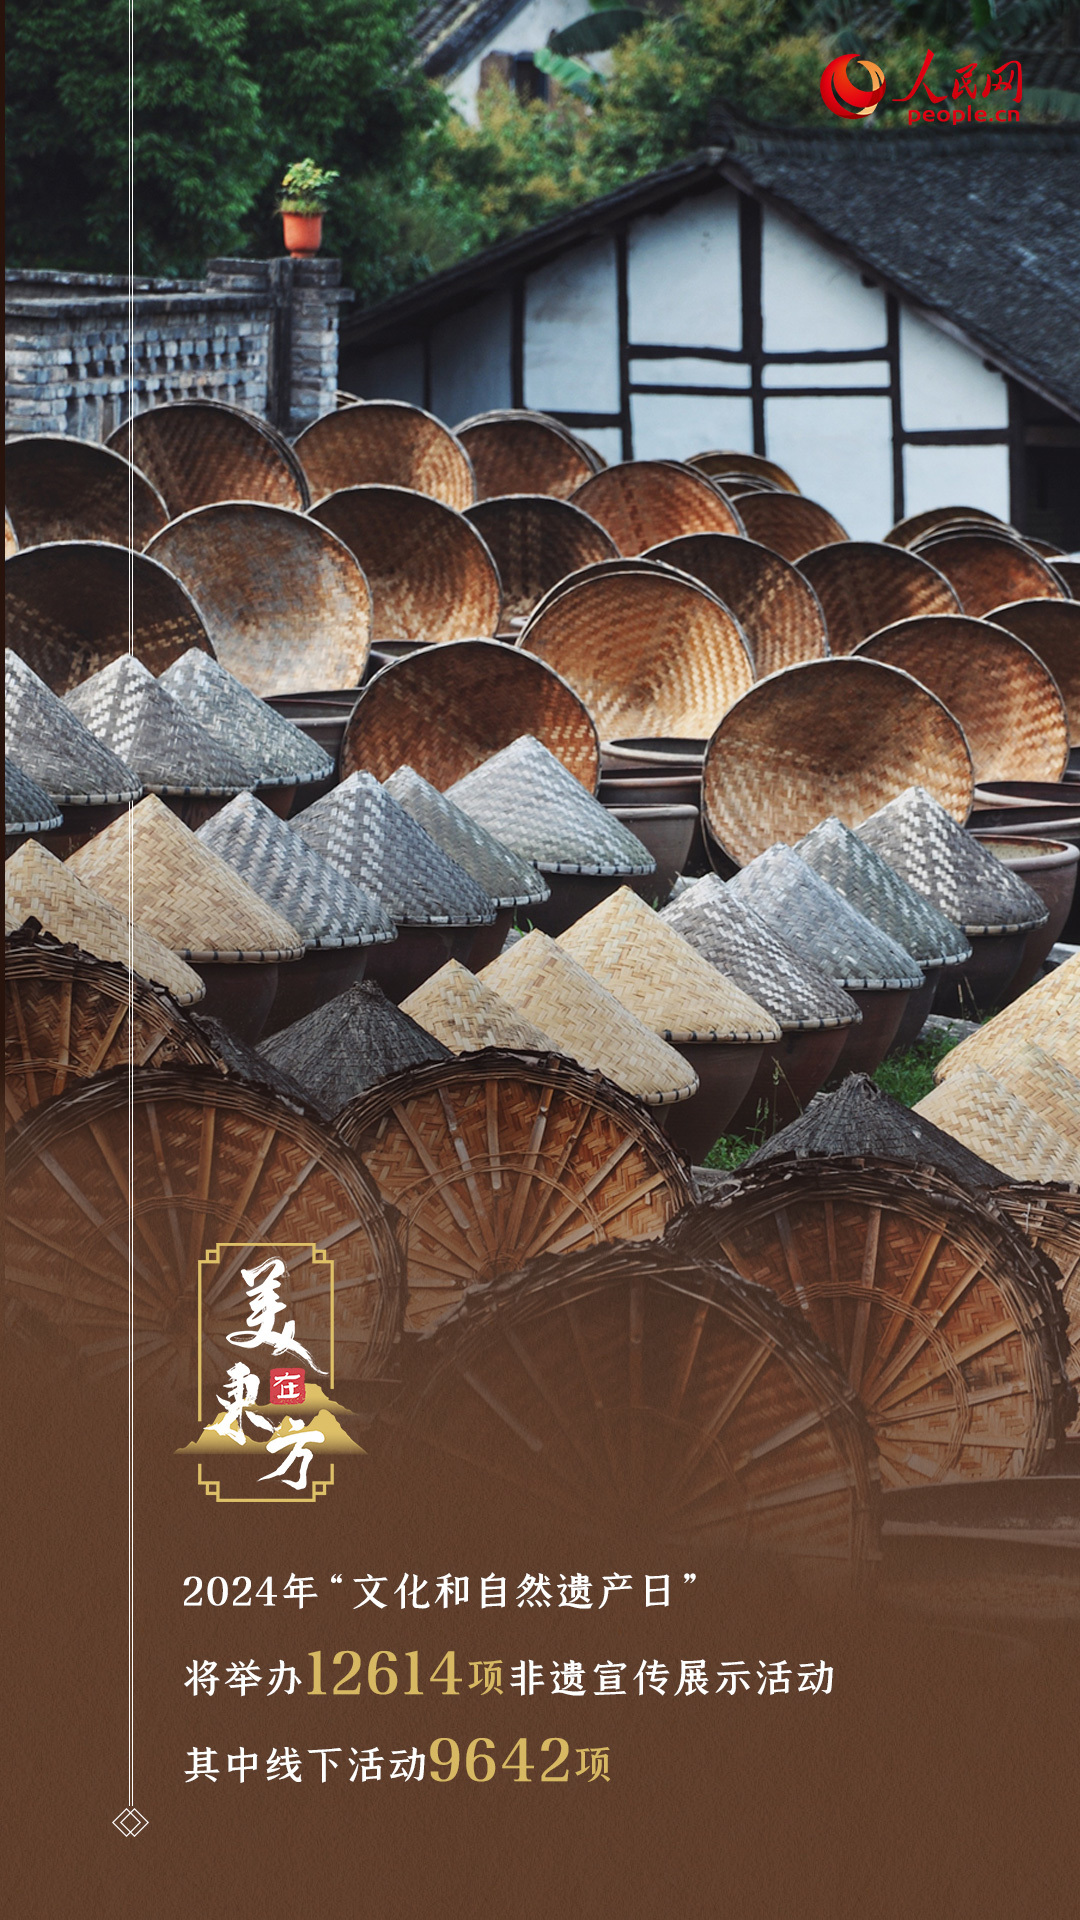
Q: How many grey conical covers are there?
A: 12